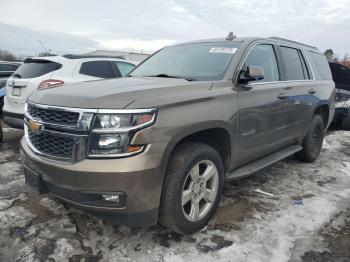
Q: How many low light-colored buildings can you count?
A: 1